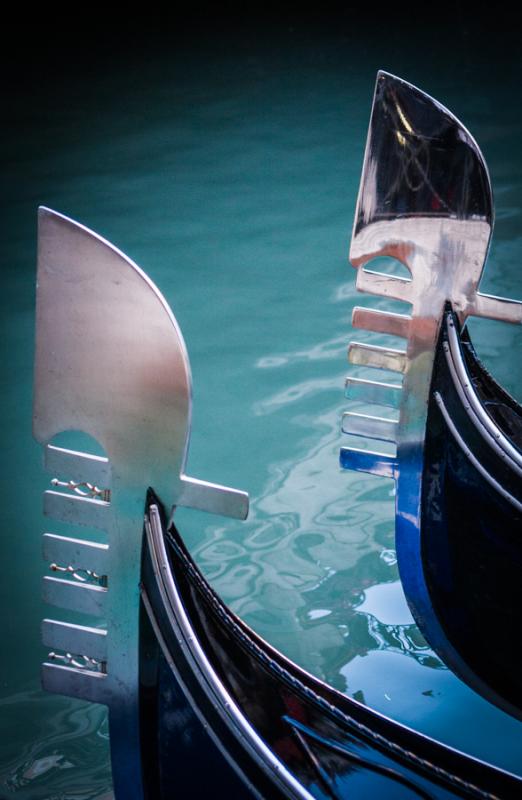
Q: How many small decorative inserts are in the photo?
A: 3